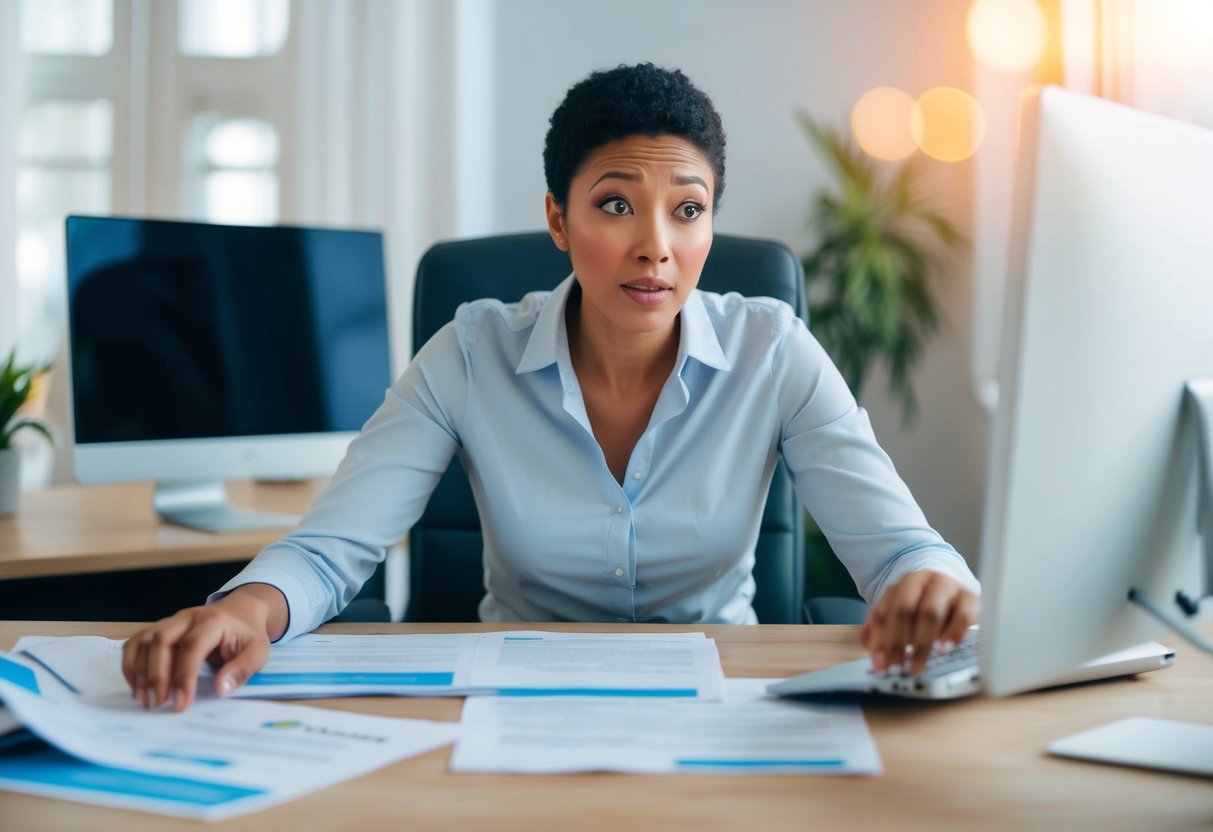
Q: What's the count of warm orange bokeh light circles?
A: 3